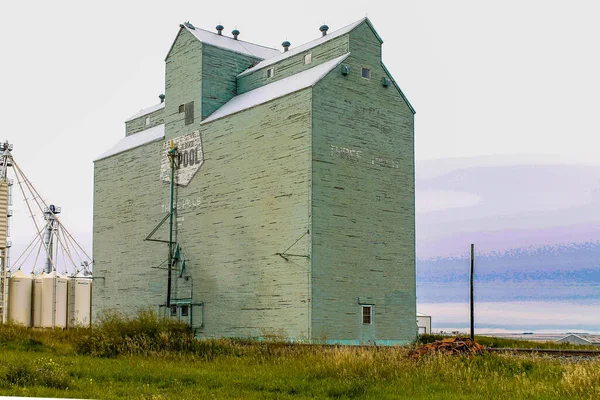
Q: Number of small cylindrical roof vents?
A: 5